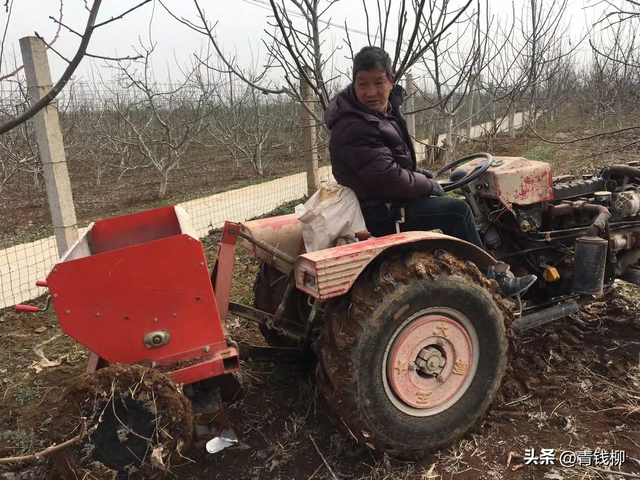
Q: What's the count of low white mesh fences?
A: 1